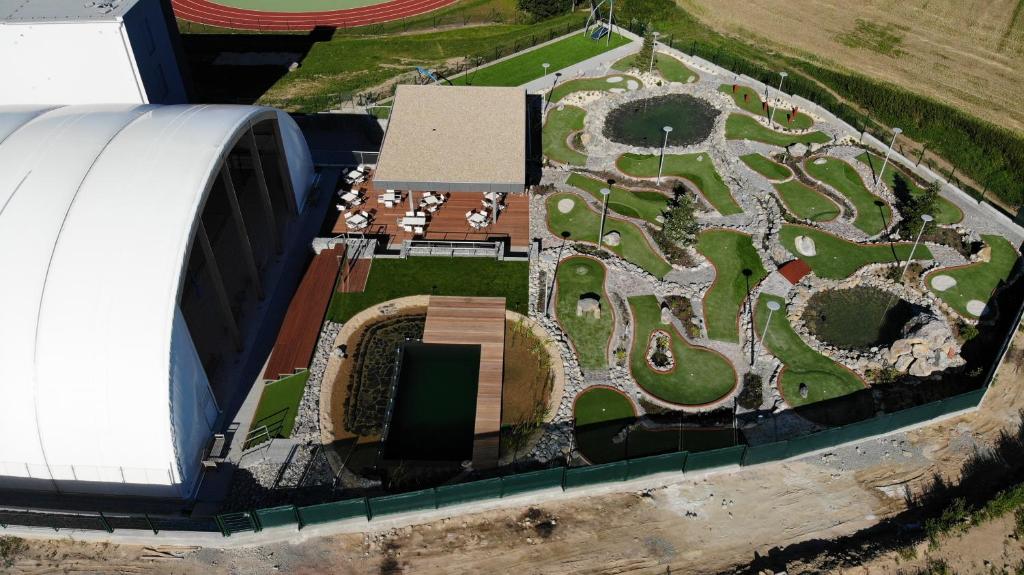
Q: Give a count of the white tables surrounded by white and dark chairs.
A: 8